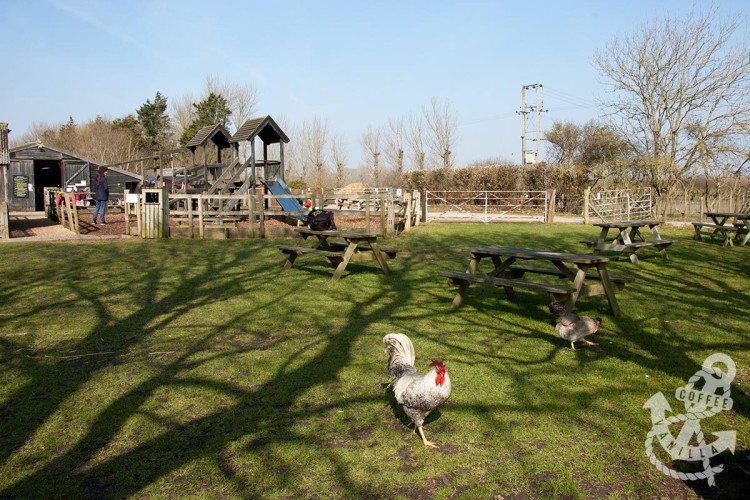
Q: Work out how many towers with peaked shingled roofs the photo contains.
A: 2